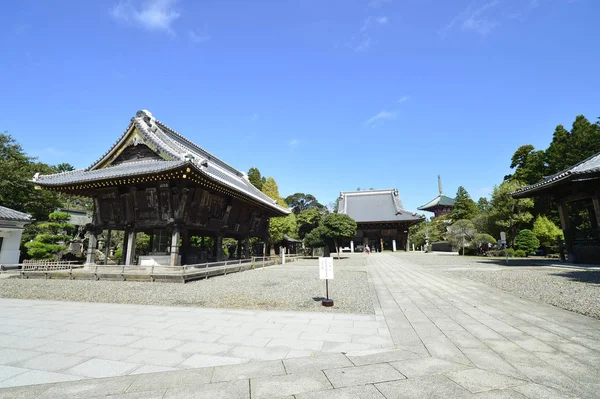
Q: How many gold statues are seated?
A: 0